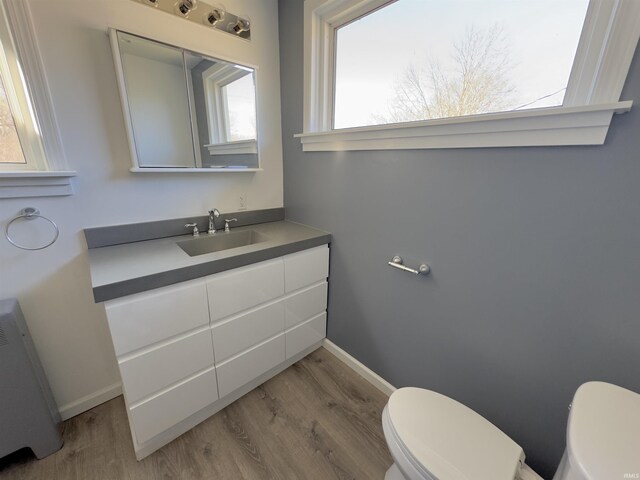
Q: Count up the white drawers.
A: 9